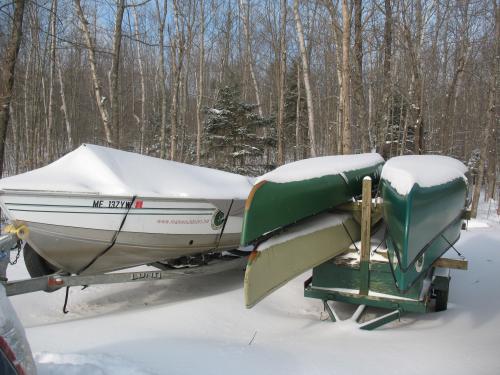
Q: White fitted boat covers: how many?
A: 1